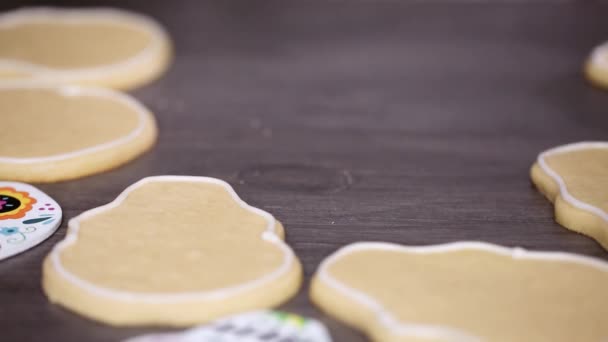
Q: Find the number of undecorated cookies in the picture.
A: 6